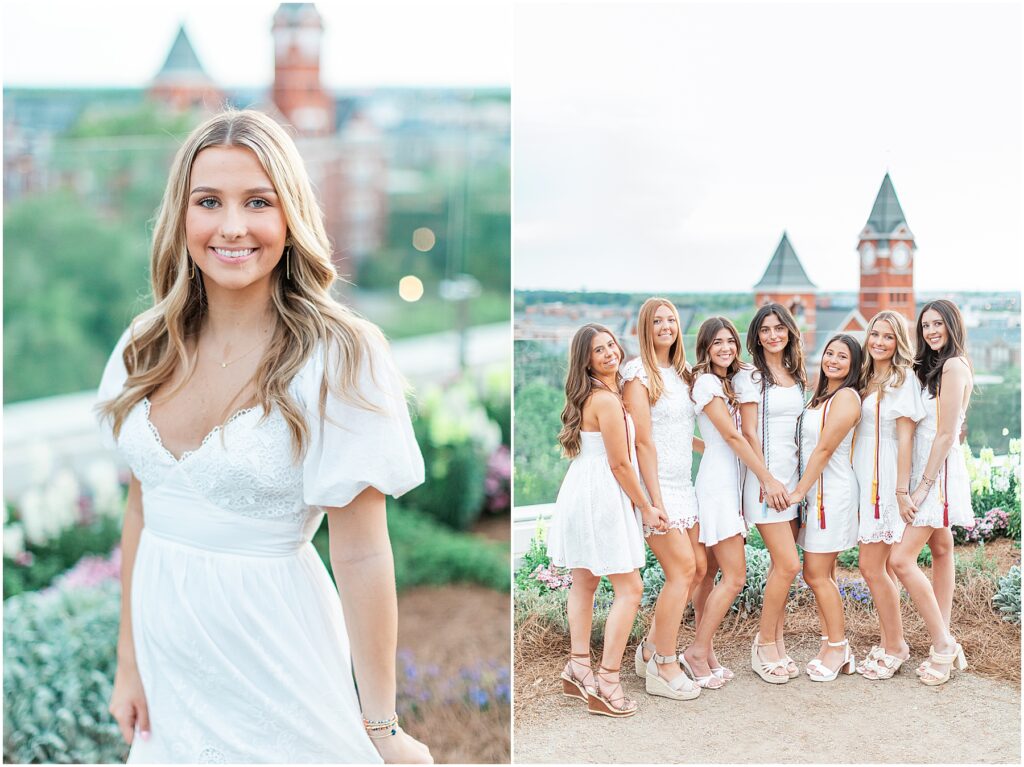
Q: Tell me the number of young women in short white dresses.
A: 7